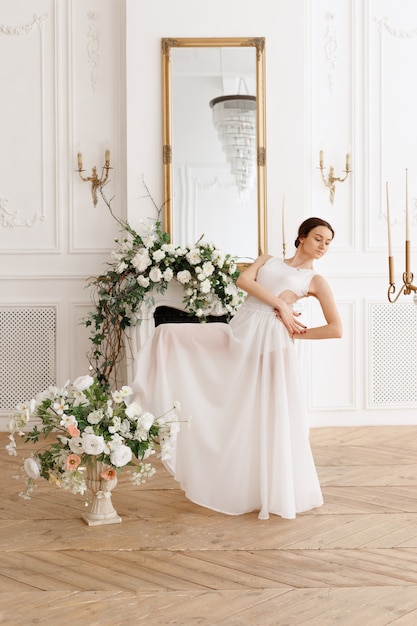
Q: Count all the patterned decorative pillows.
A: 0